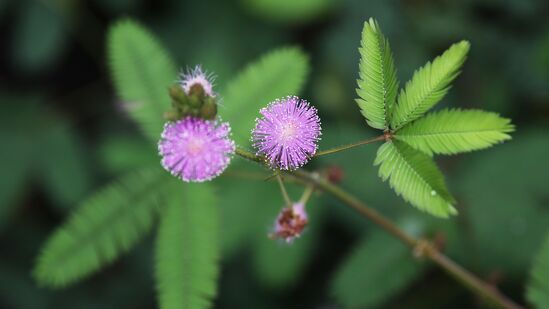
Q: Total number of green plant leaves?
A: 8